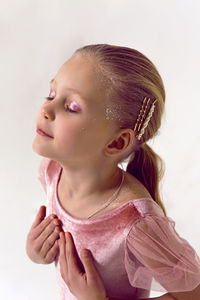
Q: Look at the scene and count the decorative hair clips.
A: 3